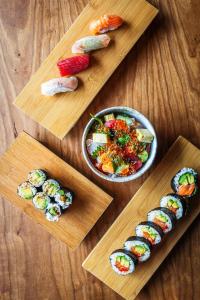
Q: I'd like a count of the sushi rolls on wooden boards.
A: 12